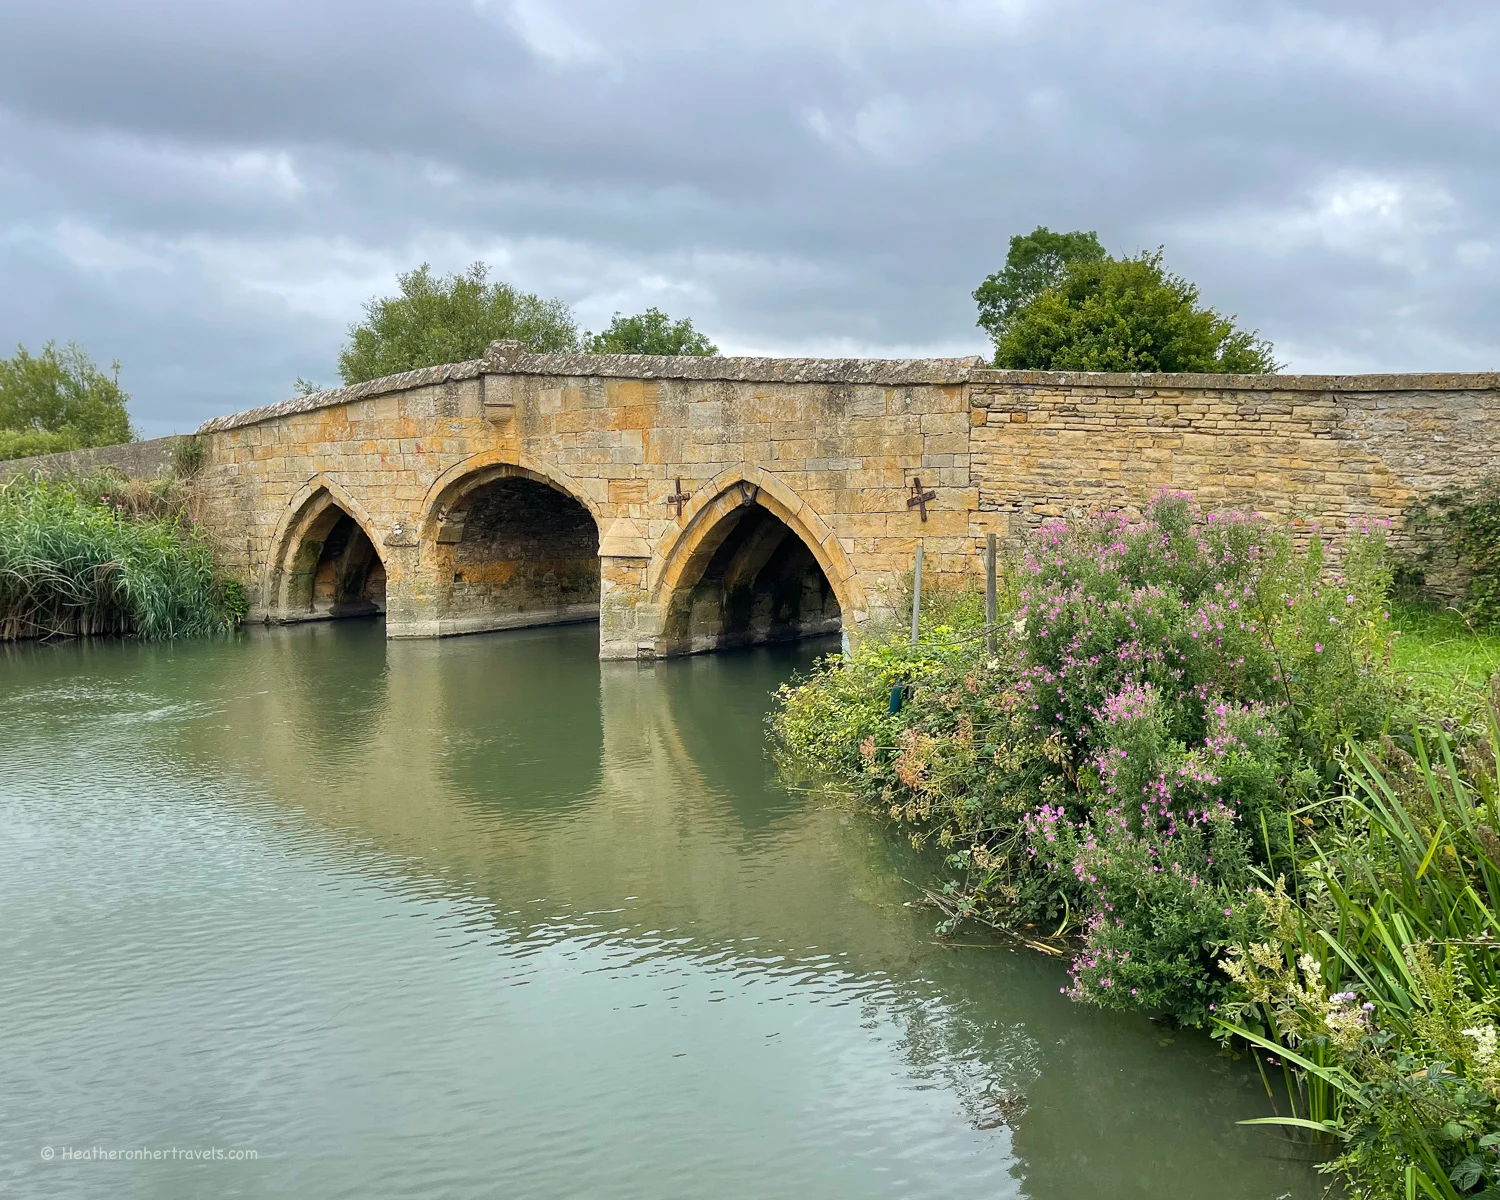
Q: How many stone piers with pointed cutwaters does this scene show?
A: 2